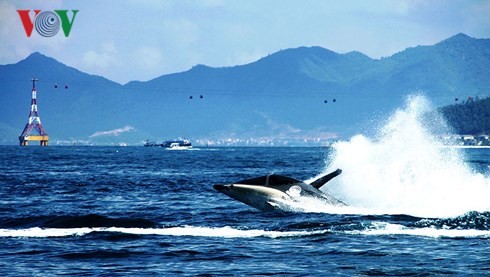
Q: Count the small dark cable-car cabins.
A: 7